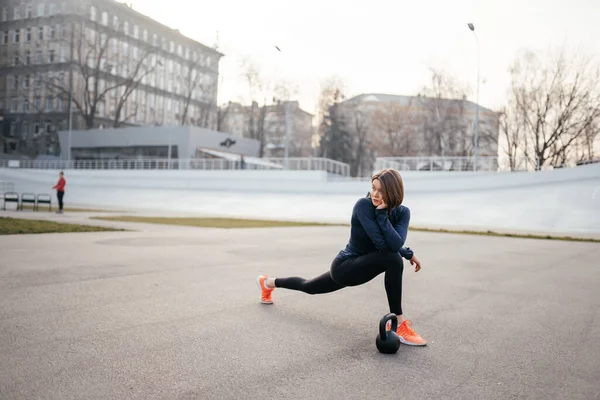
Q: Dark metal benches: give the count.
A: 3